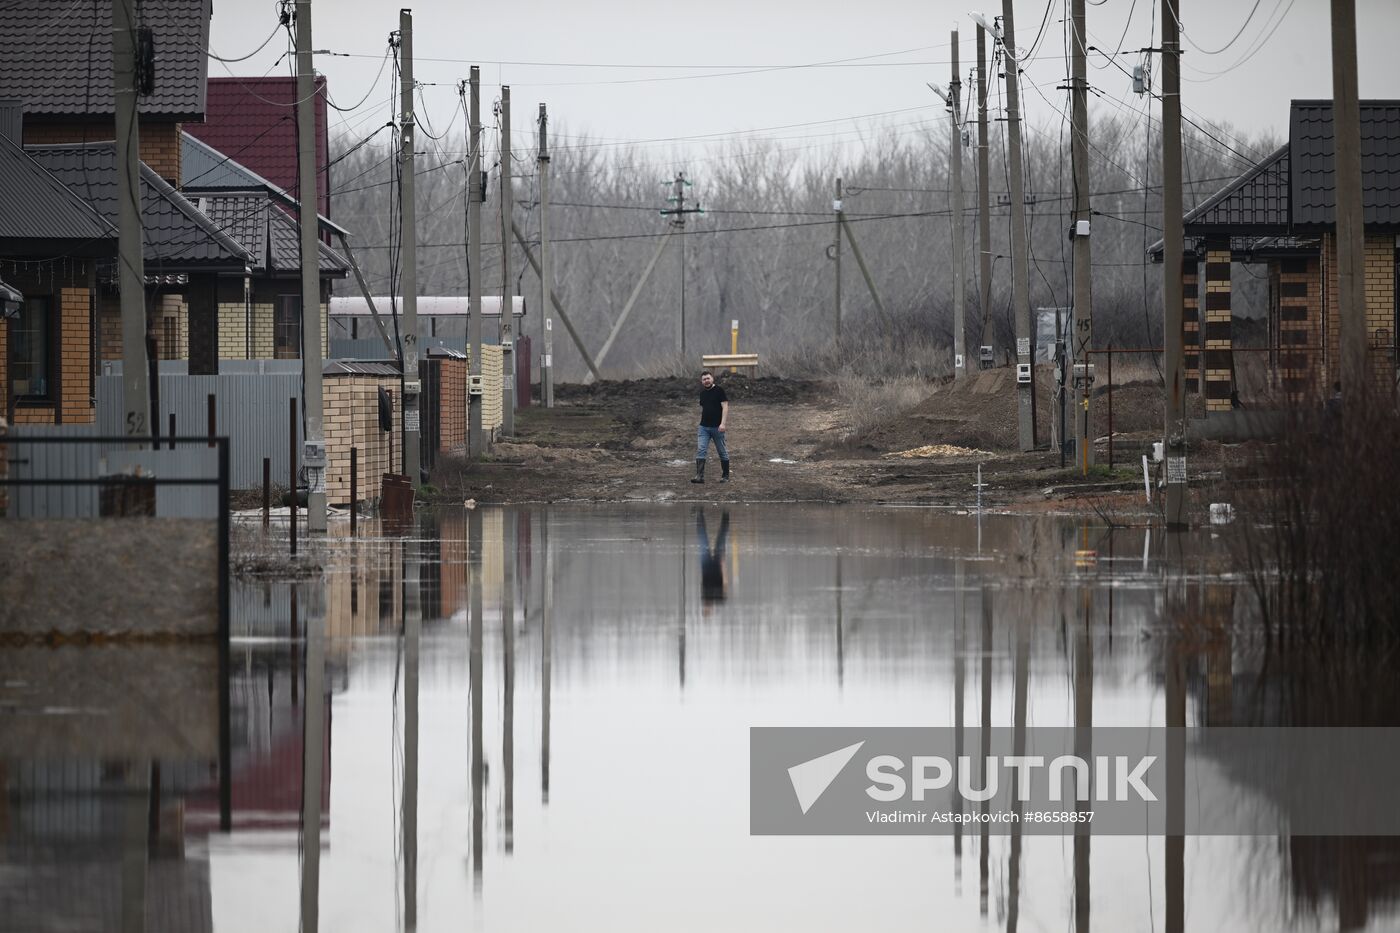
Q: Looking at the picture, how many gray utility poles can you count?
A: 14